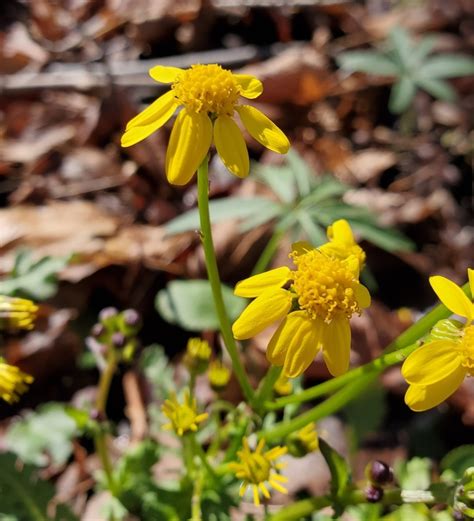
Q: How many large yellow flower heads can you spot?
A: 3